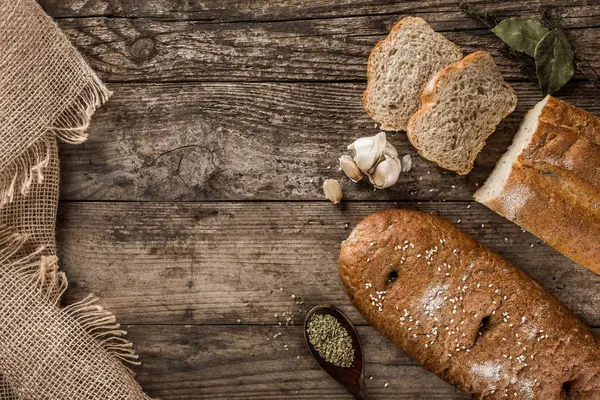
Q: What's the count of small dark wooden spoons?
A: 1